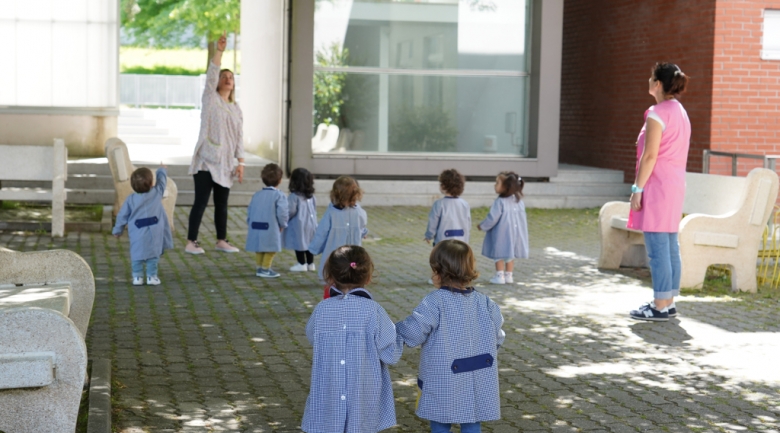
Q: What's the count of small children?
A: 8